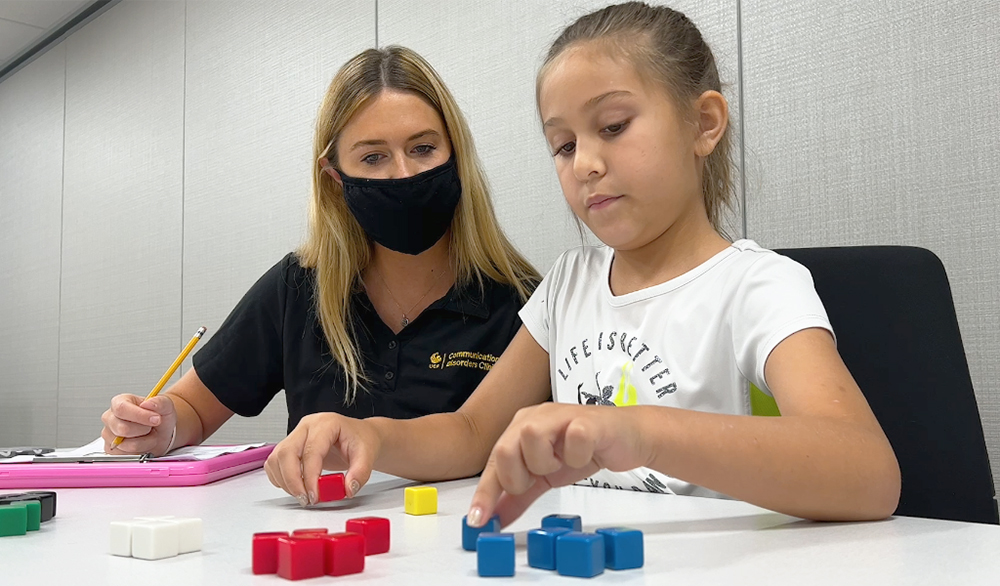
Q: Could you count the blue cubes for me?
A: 6